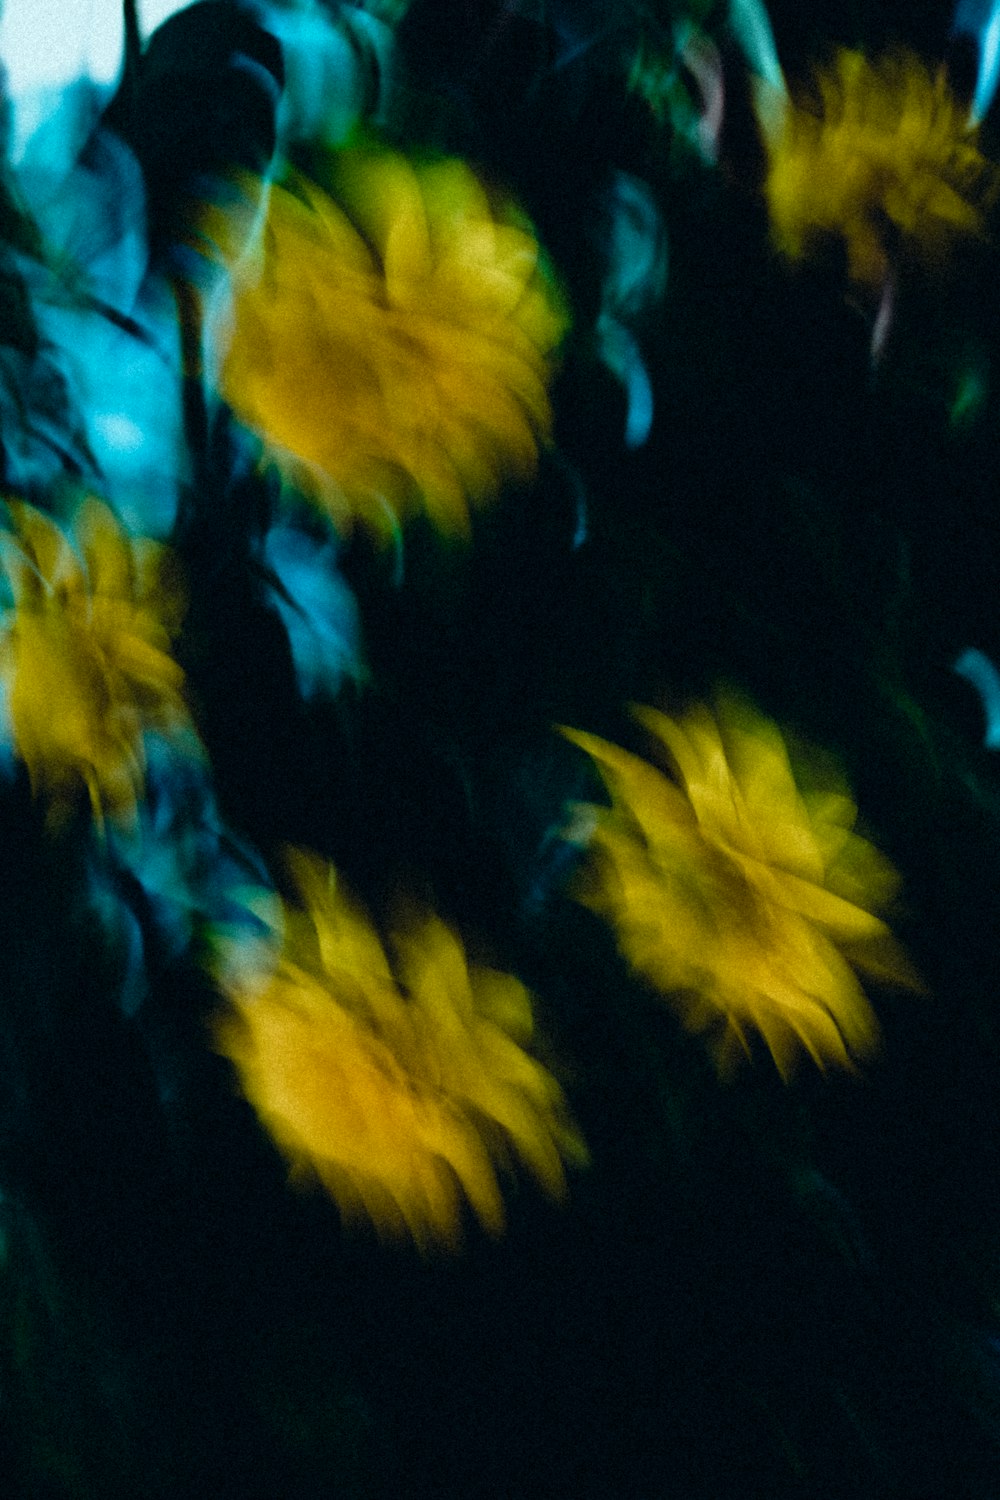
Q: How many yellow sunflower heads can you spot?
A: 5